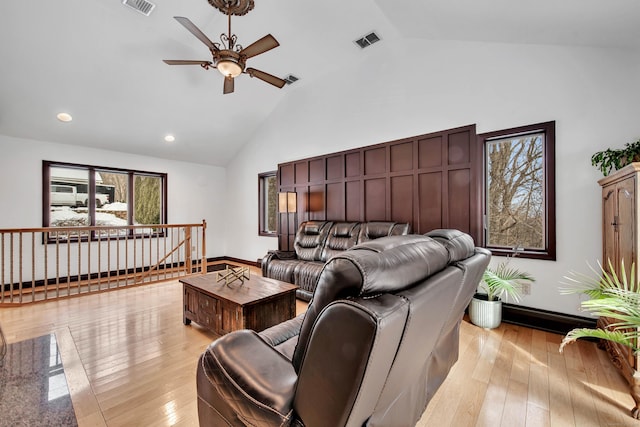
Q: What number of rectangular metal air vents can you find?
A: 3